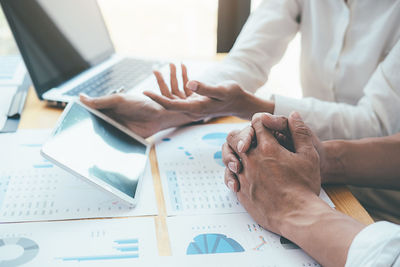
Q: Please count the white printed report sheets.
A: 4